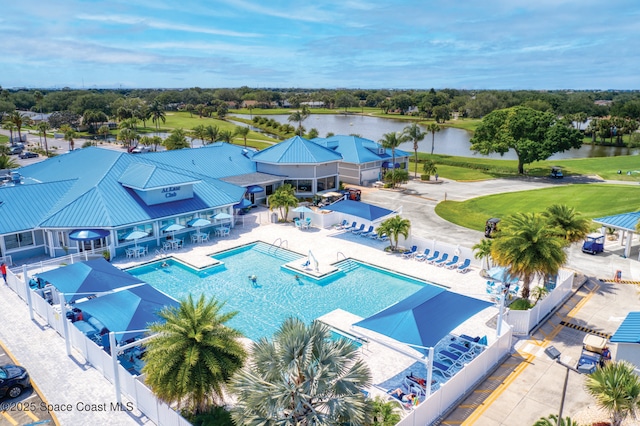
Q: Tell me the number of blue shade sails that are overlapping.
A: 2